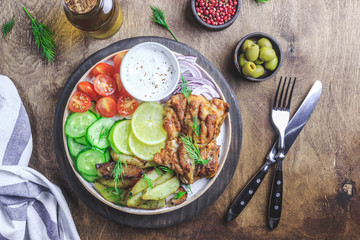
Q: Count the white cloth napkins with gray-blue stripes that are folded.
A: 1